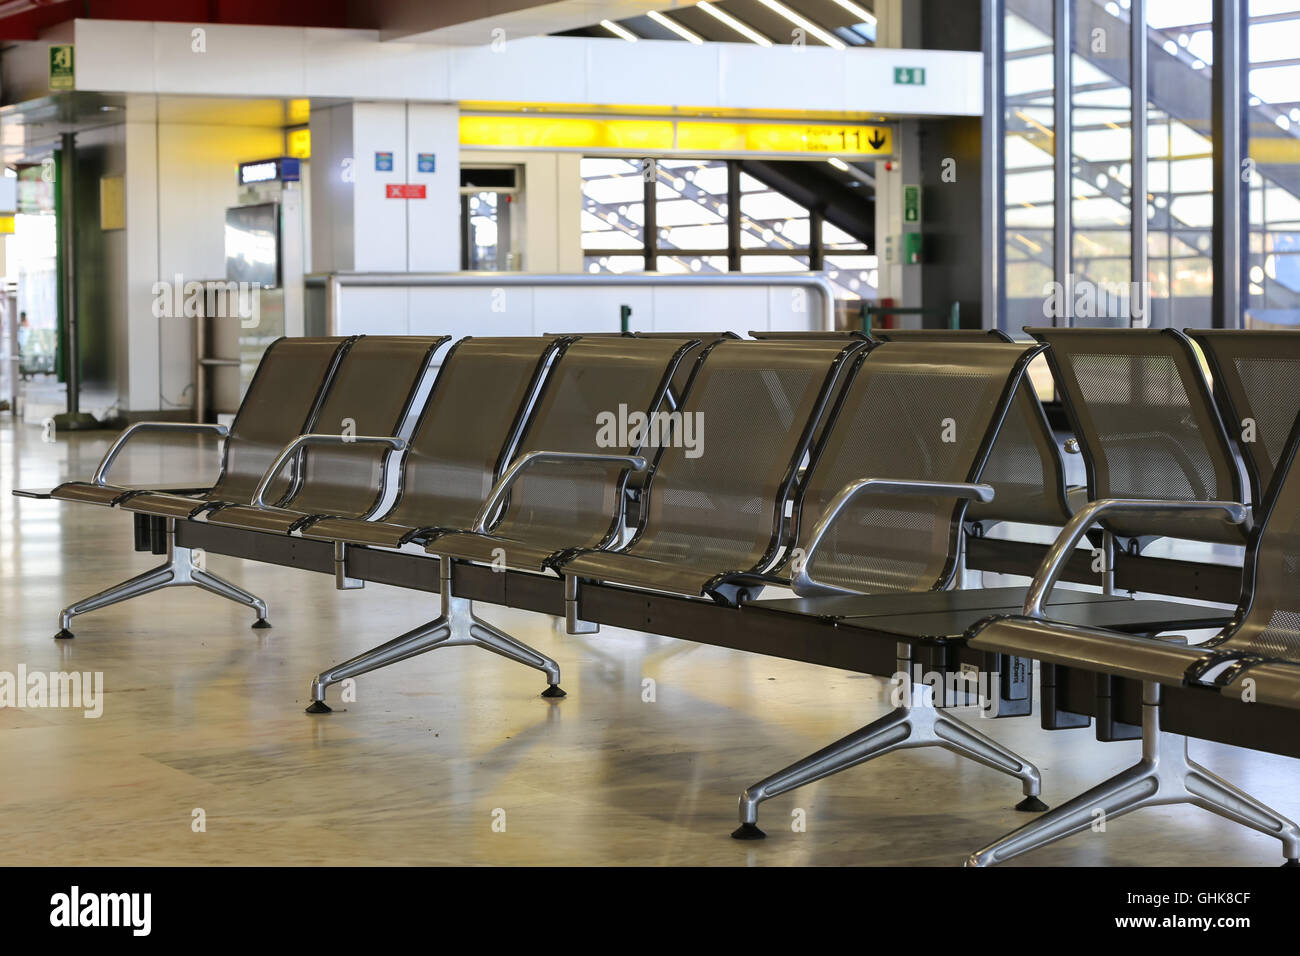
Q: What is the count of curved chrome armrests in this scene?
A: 5